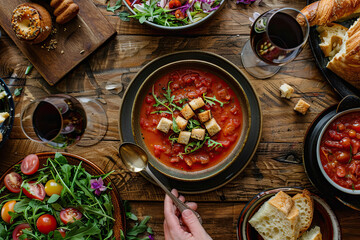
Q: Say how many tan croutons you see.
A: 10